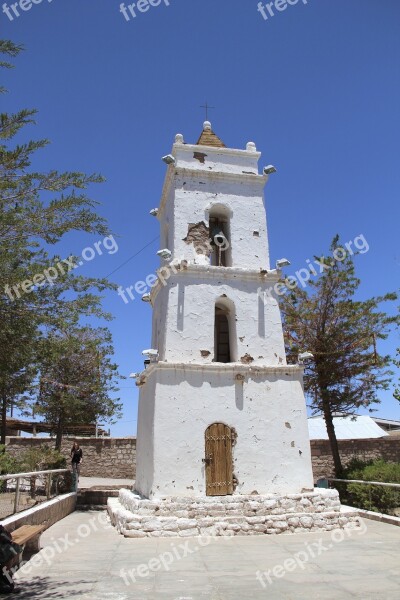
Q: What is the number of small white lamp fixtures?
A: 9